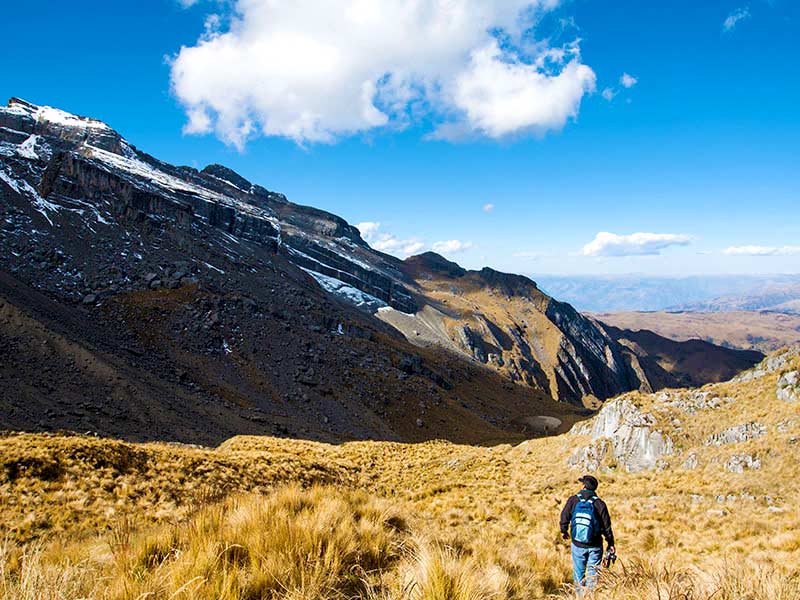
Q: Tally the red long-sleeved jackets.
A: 0